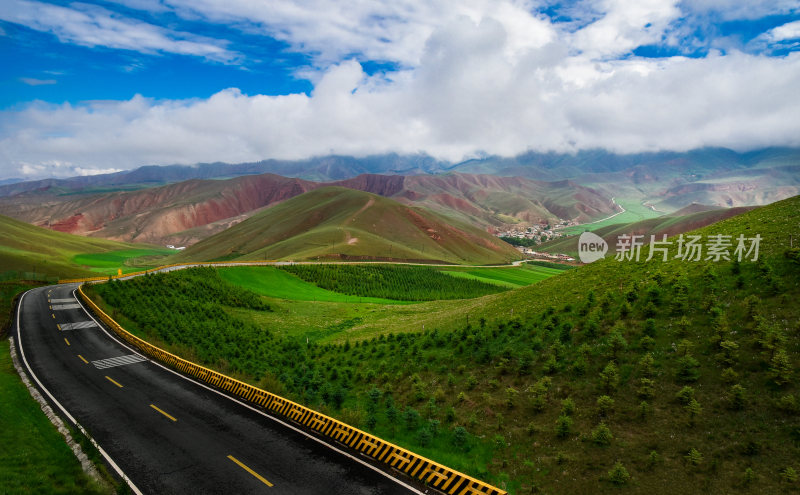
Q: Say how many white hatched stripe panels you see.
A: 4